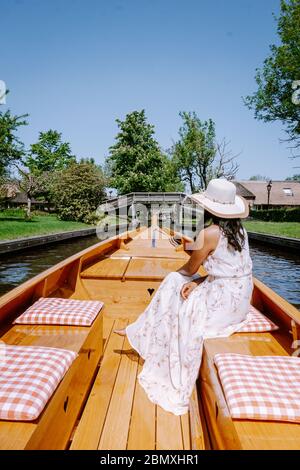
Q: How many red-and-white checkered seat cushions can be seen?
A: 4